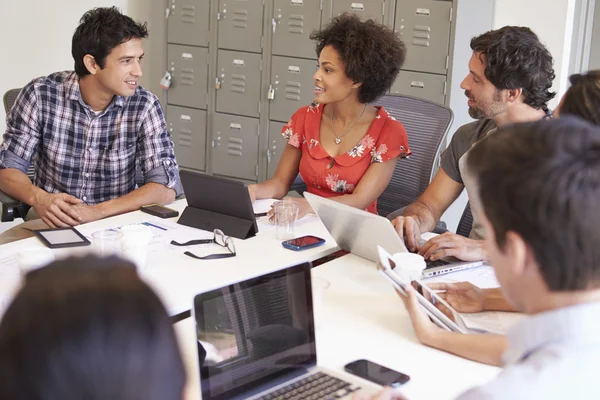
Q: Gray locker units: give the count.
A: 12